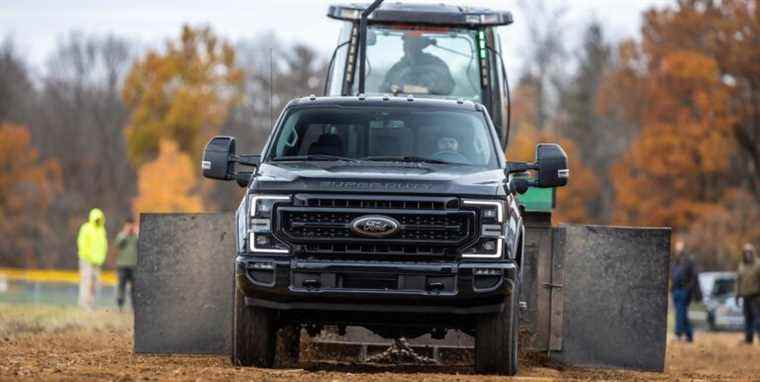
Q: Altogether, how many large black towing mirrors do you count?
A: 2